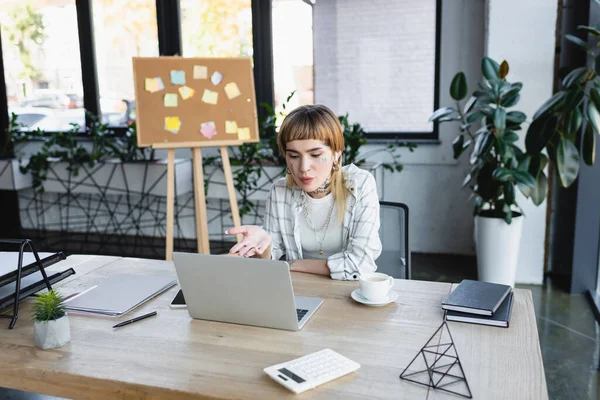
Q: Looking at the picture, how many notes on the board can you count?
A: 12